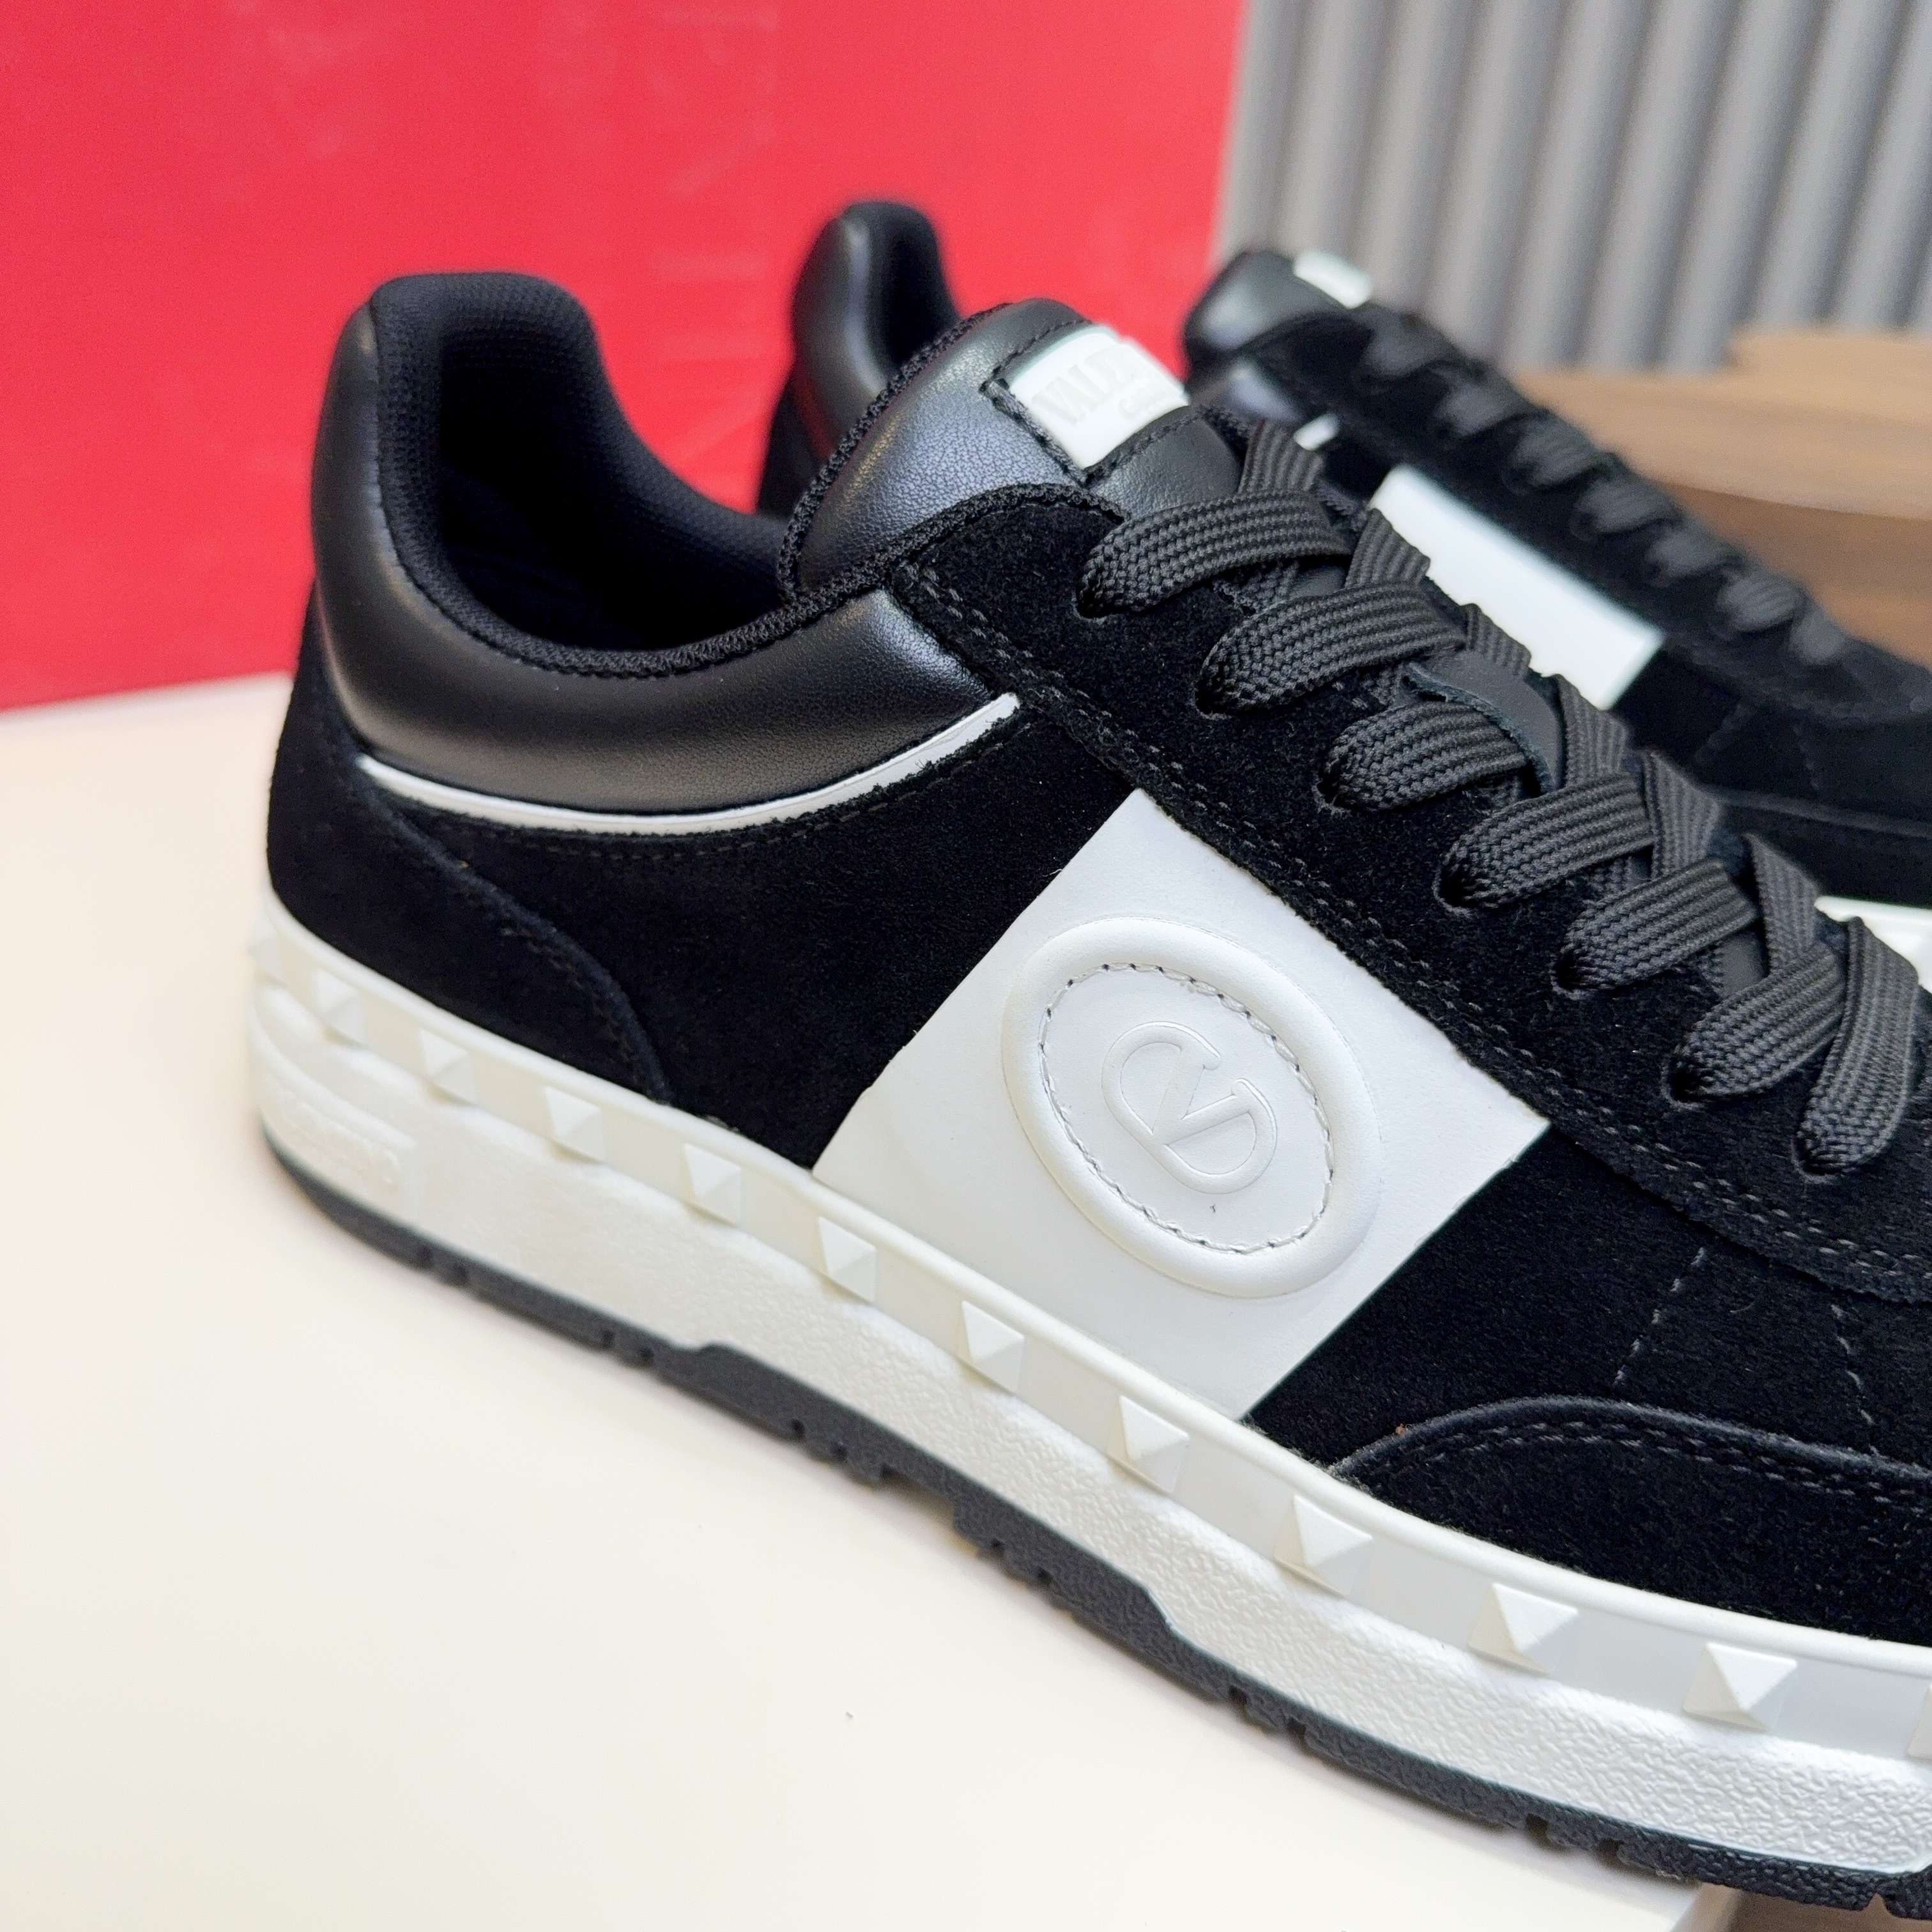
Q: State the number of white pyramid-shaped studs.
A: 12